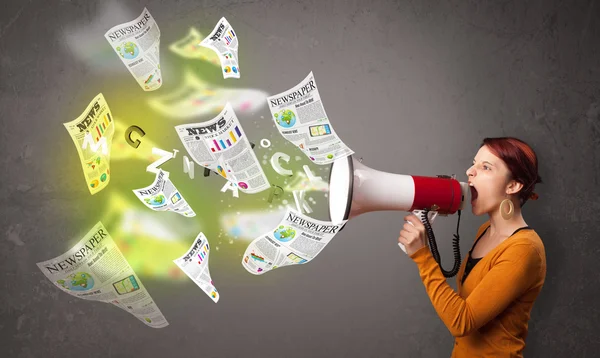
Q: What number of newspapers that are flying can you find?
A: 9